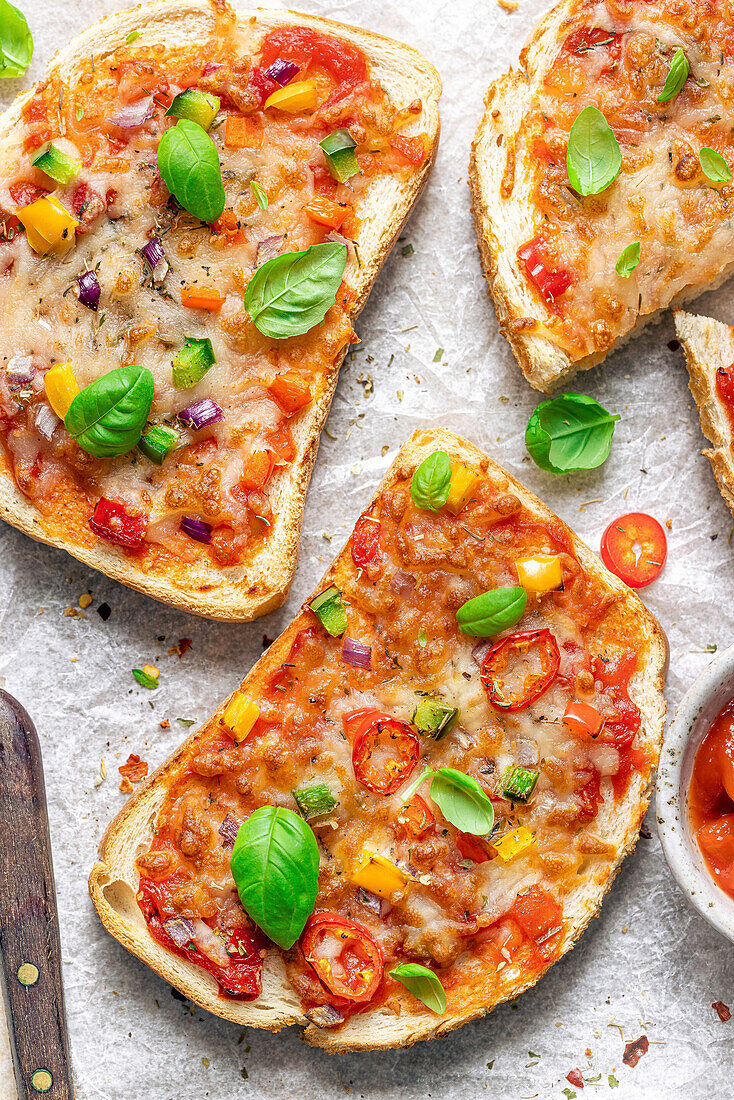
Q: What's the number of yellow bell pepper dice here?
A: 8